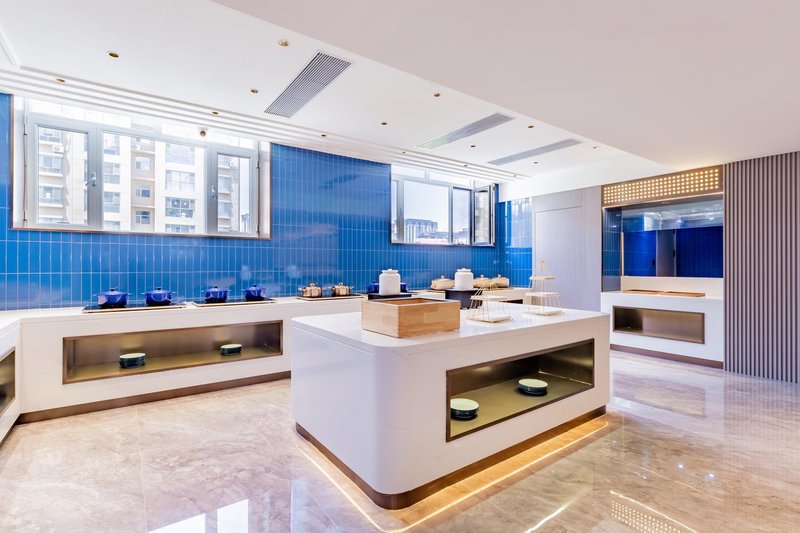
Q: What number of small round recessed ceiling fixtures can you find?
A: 15